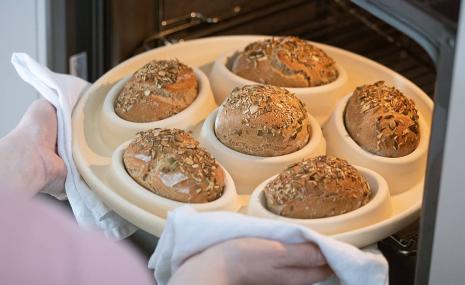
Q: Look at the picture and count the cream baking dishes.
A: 6